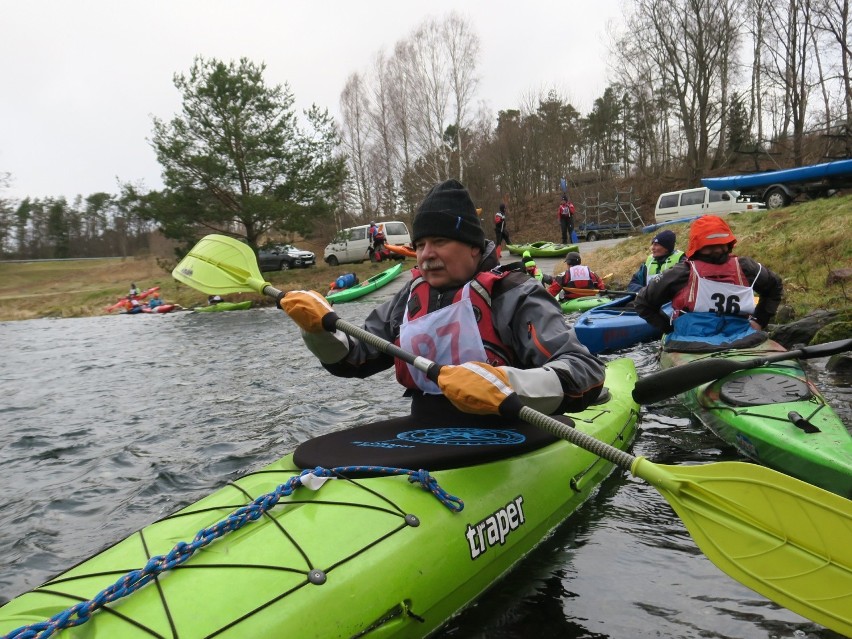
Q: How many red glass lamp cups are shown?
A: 0